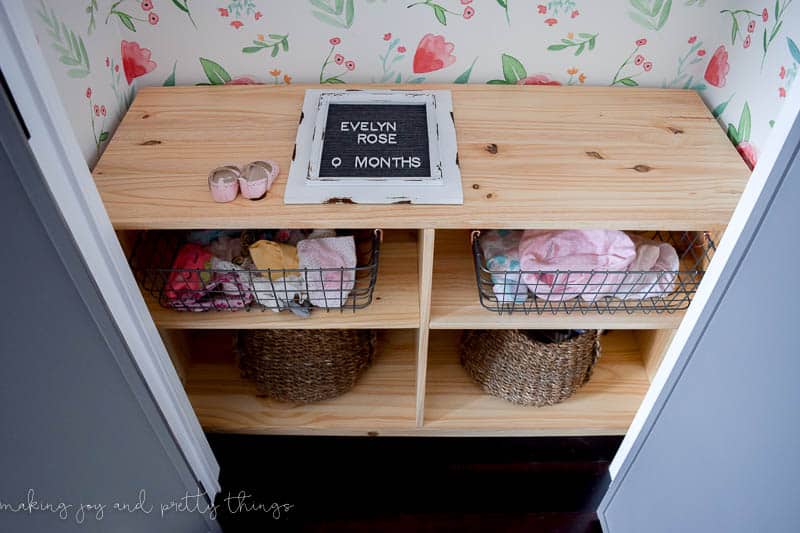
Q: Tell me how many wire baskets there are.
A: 2